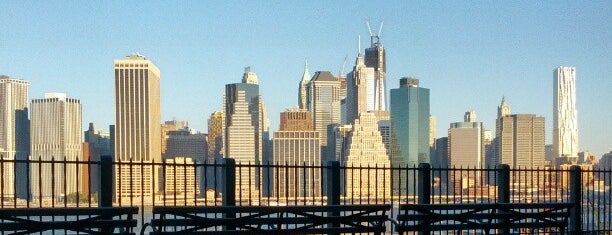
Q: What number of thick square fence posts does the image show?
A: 6